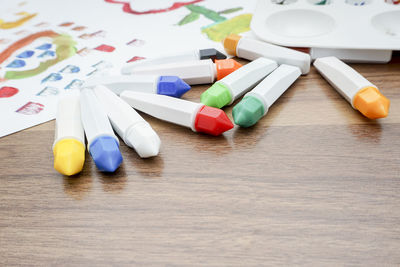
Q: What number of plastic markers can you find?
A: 11